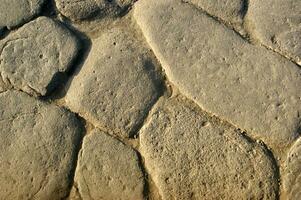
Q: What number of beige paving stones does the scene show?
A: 11